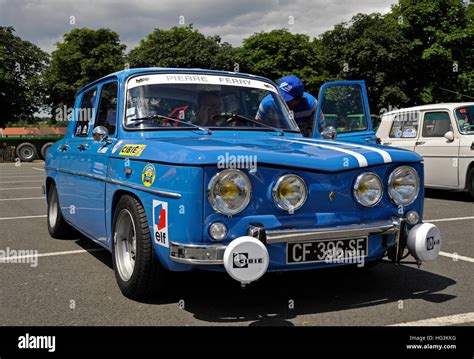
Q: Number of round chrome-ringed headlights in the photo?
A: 4